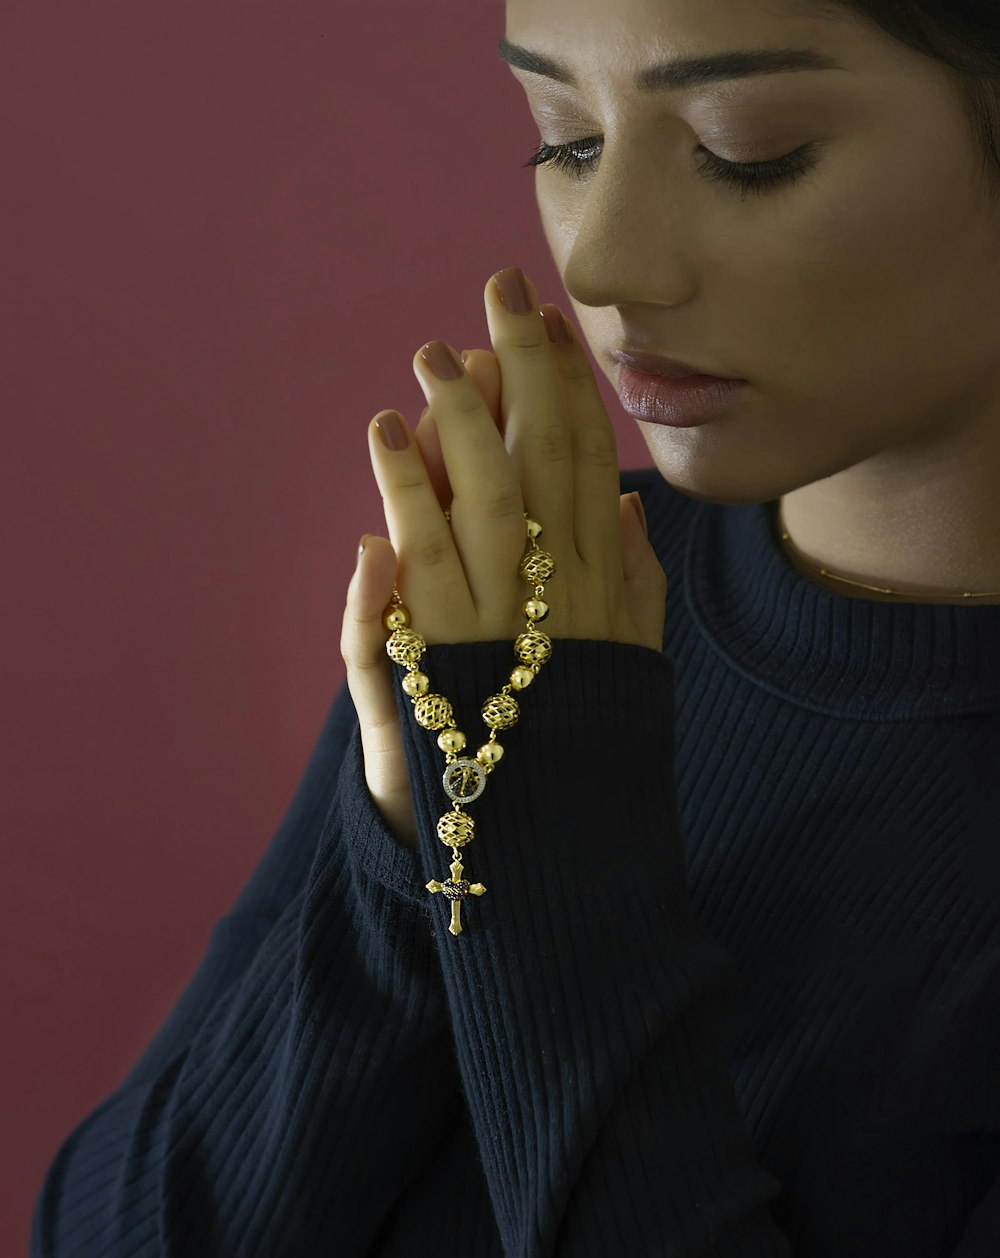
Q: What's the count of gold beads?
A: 13